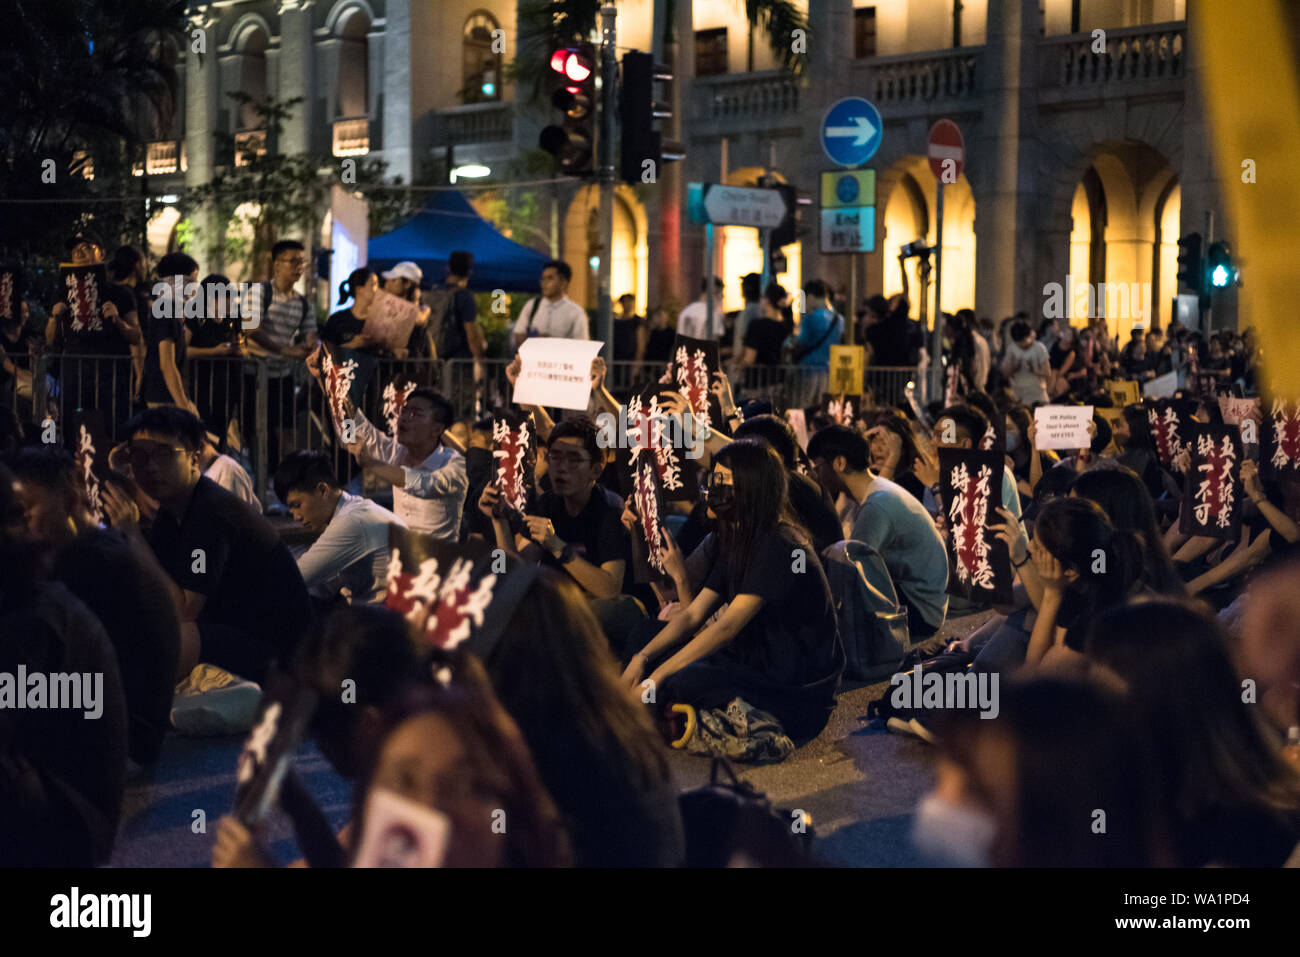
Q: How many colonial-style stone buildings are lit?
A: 1